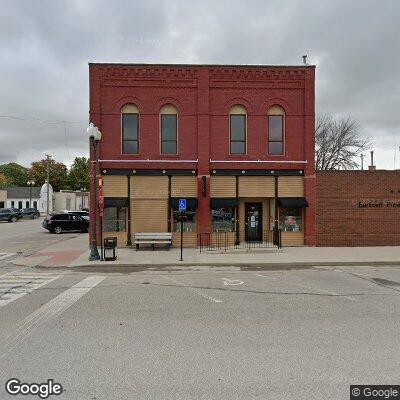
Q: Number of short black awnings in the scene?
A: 4